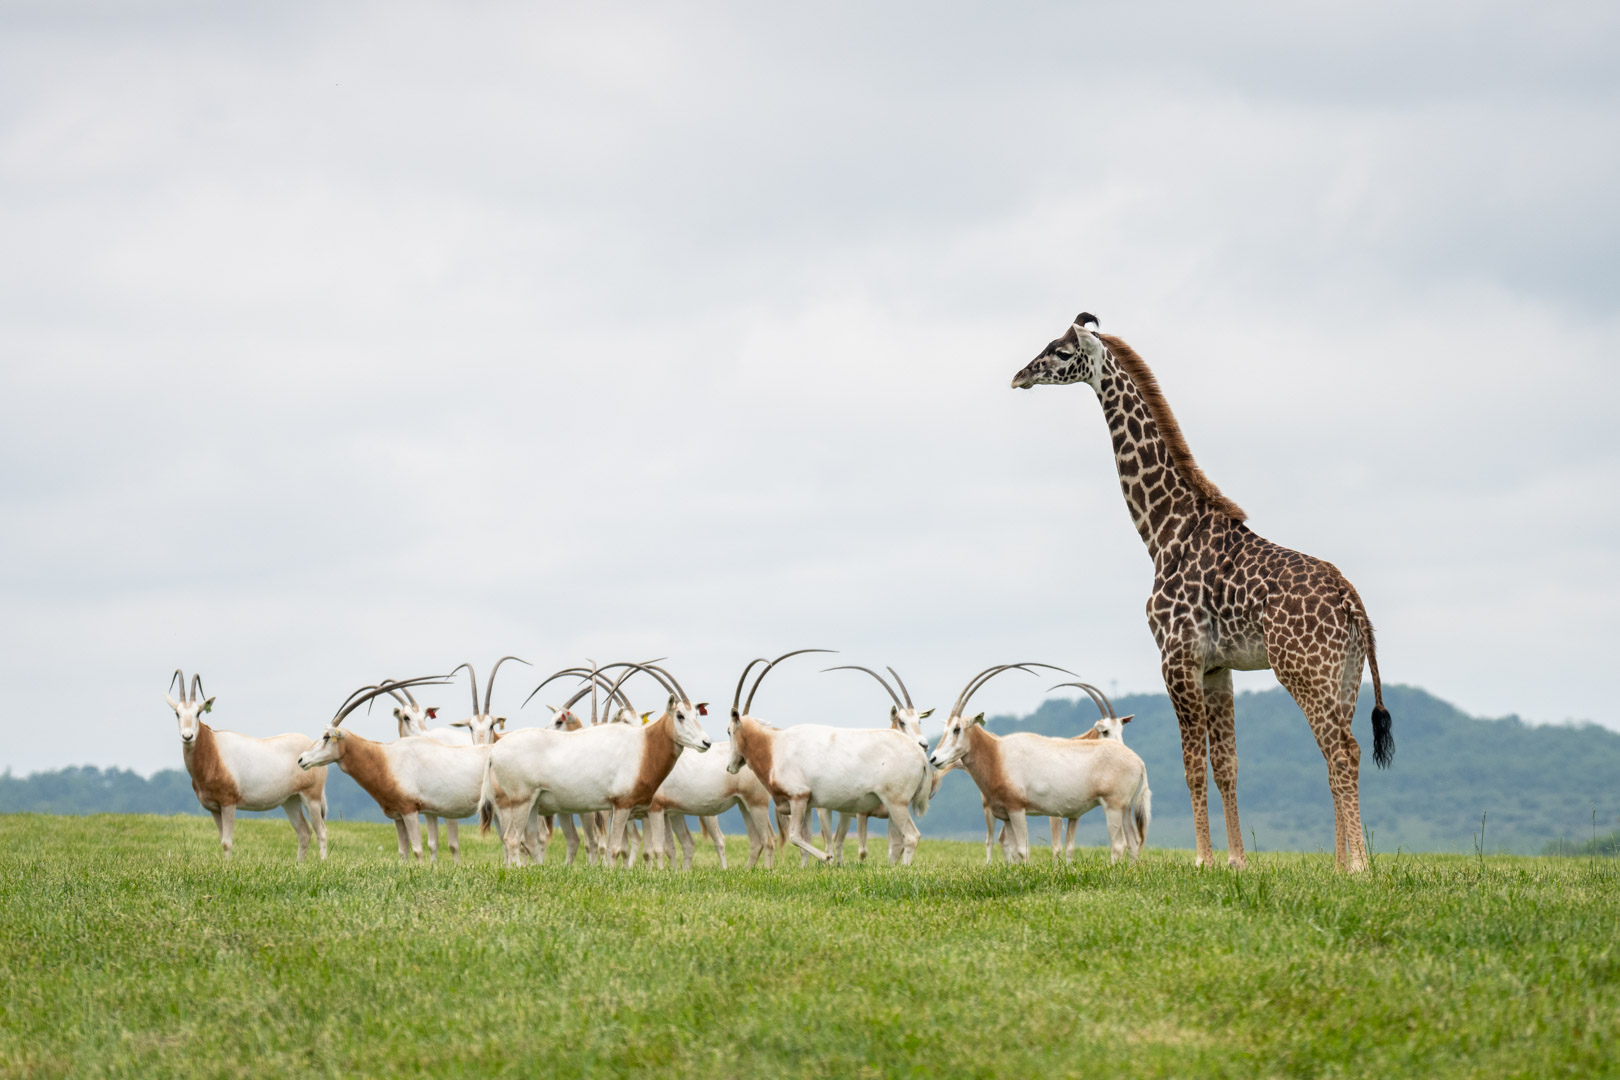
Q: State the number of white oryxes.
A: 12